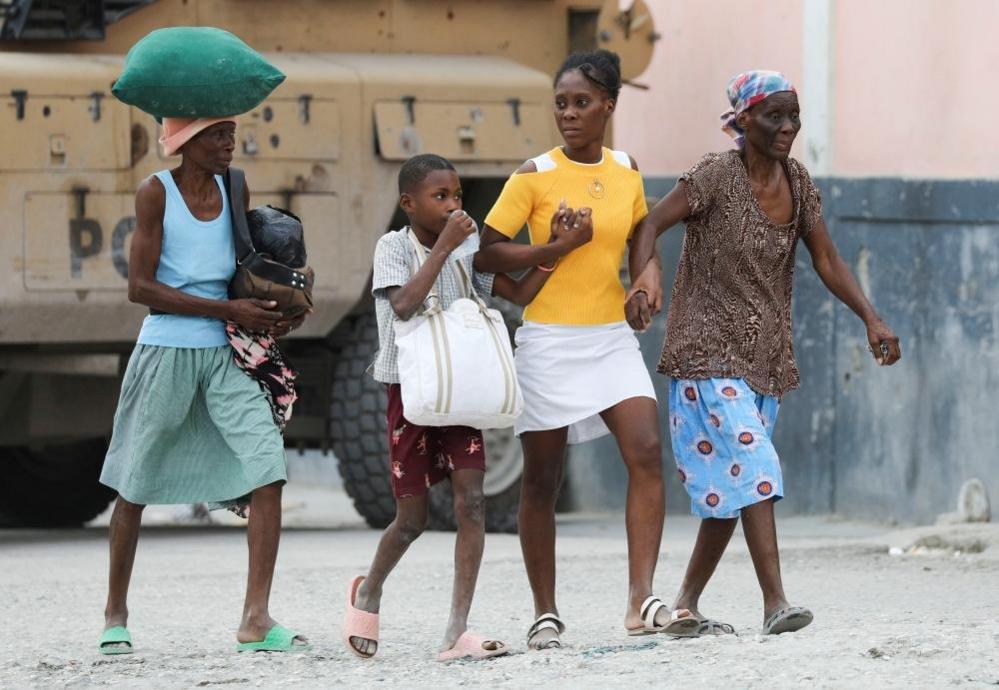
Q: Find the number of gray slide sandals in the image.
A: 2